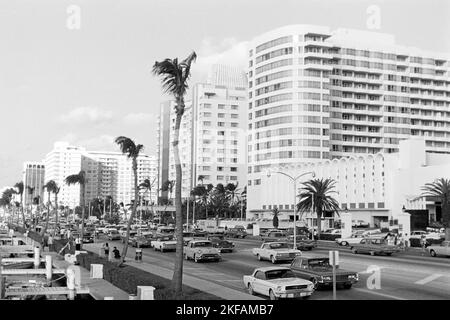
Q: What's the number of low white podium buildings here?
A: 1